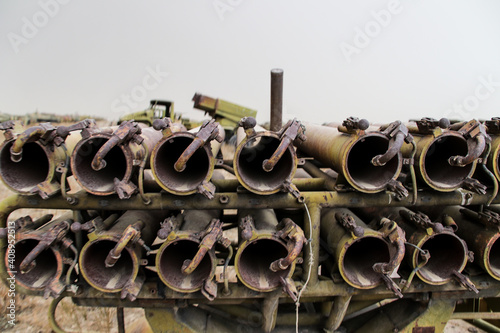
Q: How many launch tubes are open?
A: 14